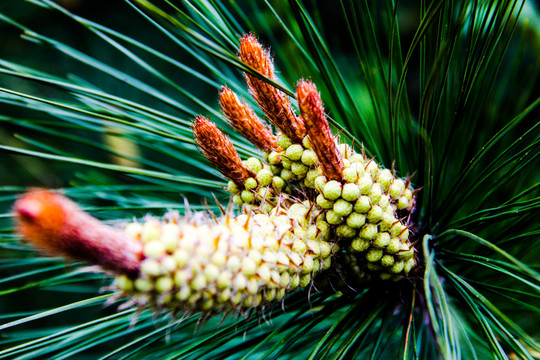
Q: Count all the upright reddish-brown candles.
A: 4